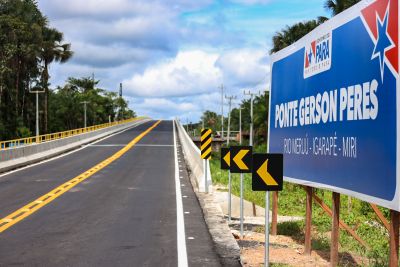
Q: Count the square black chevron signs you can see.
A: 3